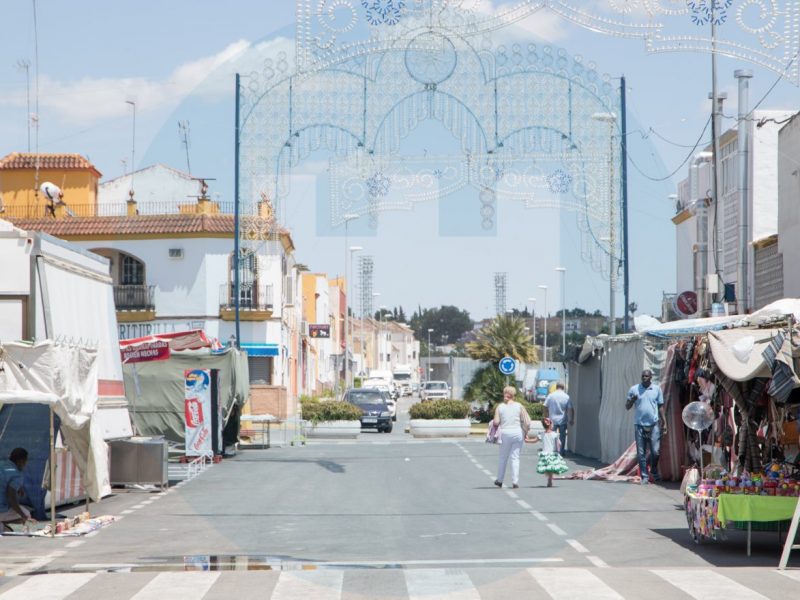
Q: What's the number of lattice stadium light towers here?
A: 2